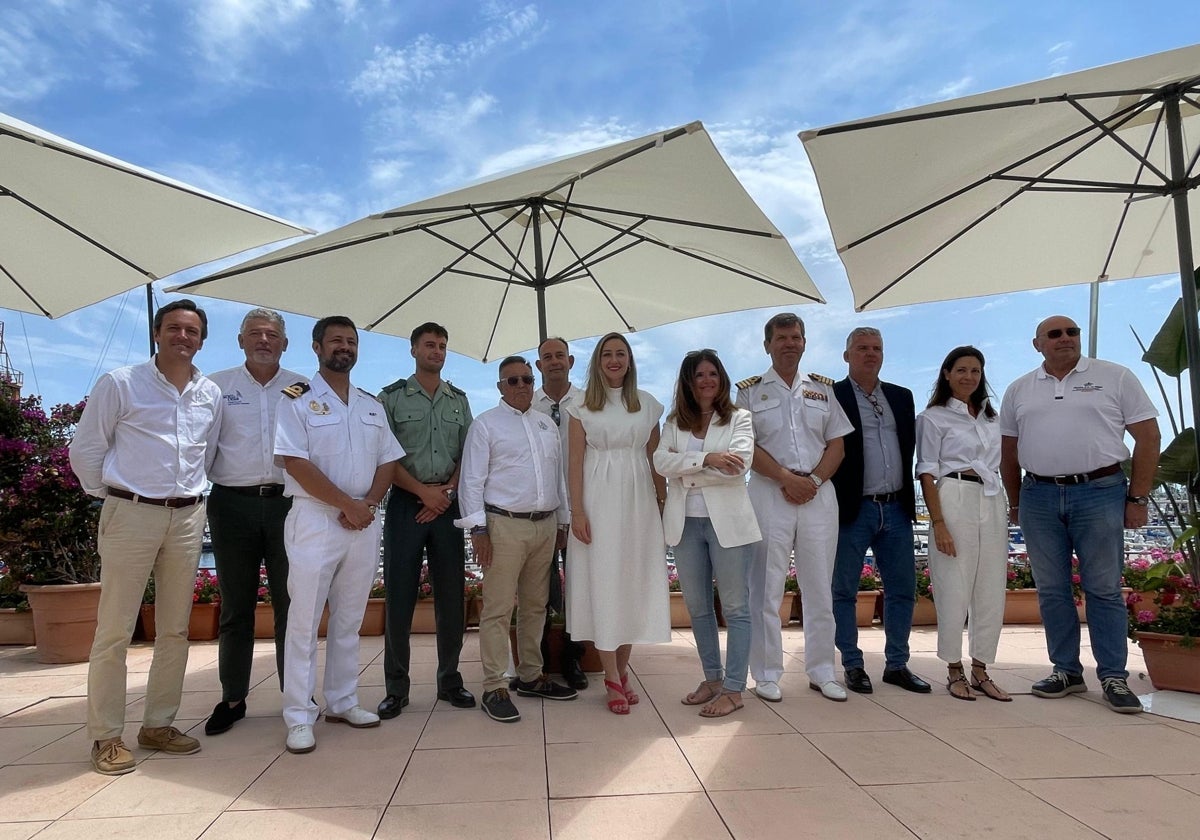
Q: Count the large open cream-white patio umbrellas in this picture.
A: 3